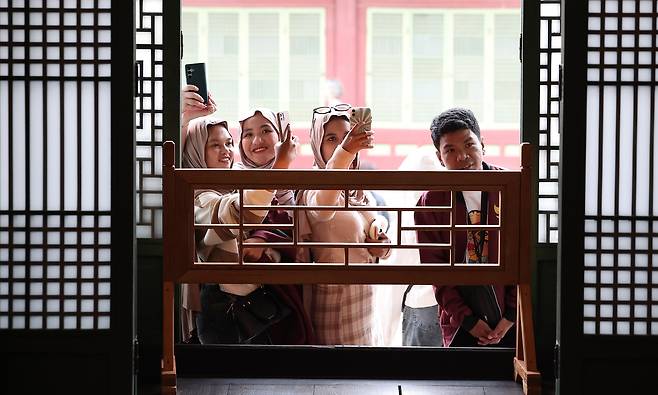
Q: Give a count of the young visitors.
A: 4